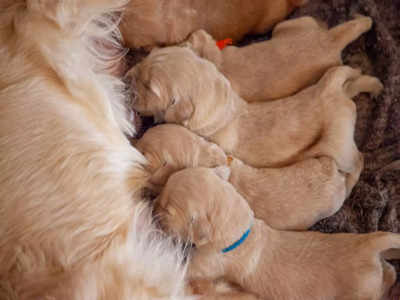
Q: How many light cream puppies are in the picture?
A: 4